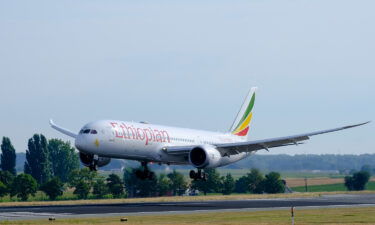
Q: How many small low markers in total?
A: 2